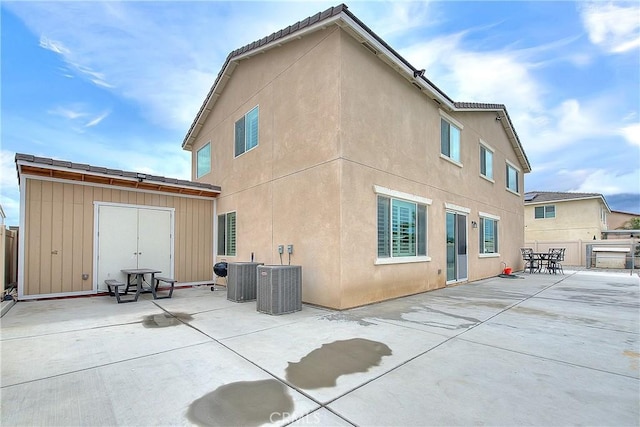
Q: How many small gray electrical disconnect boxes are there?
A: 2